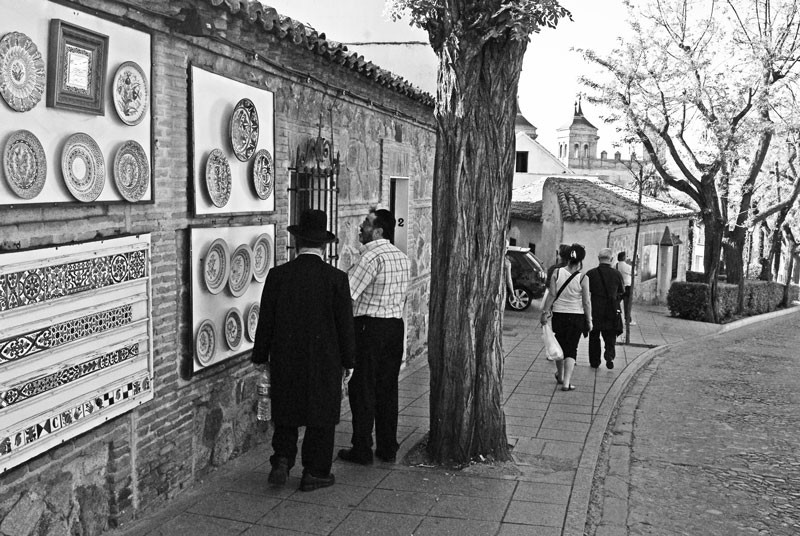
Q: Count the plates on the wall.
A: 14